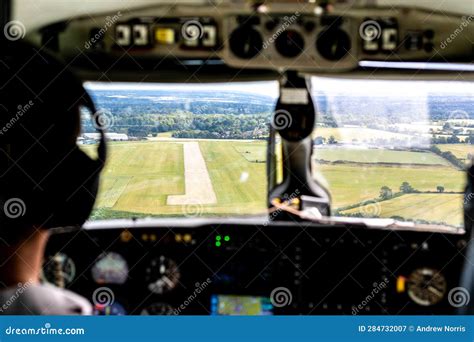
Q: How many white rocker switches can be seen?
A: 6